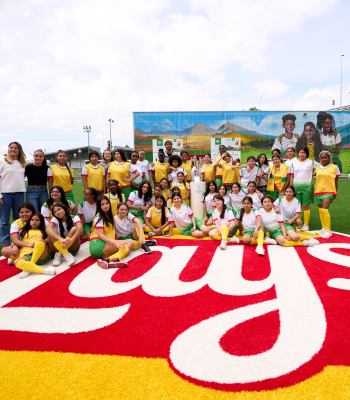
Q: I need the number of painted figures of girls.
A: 3